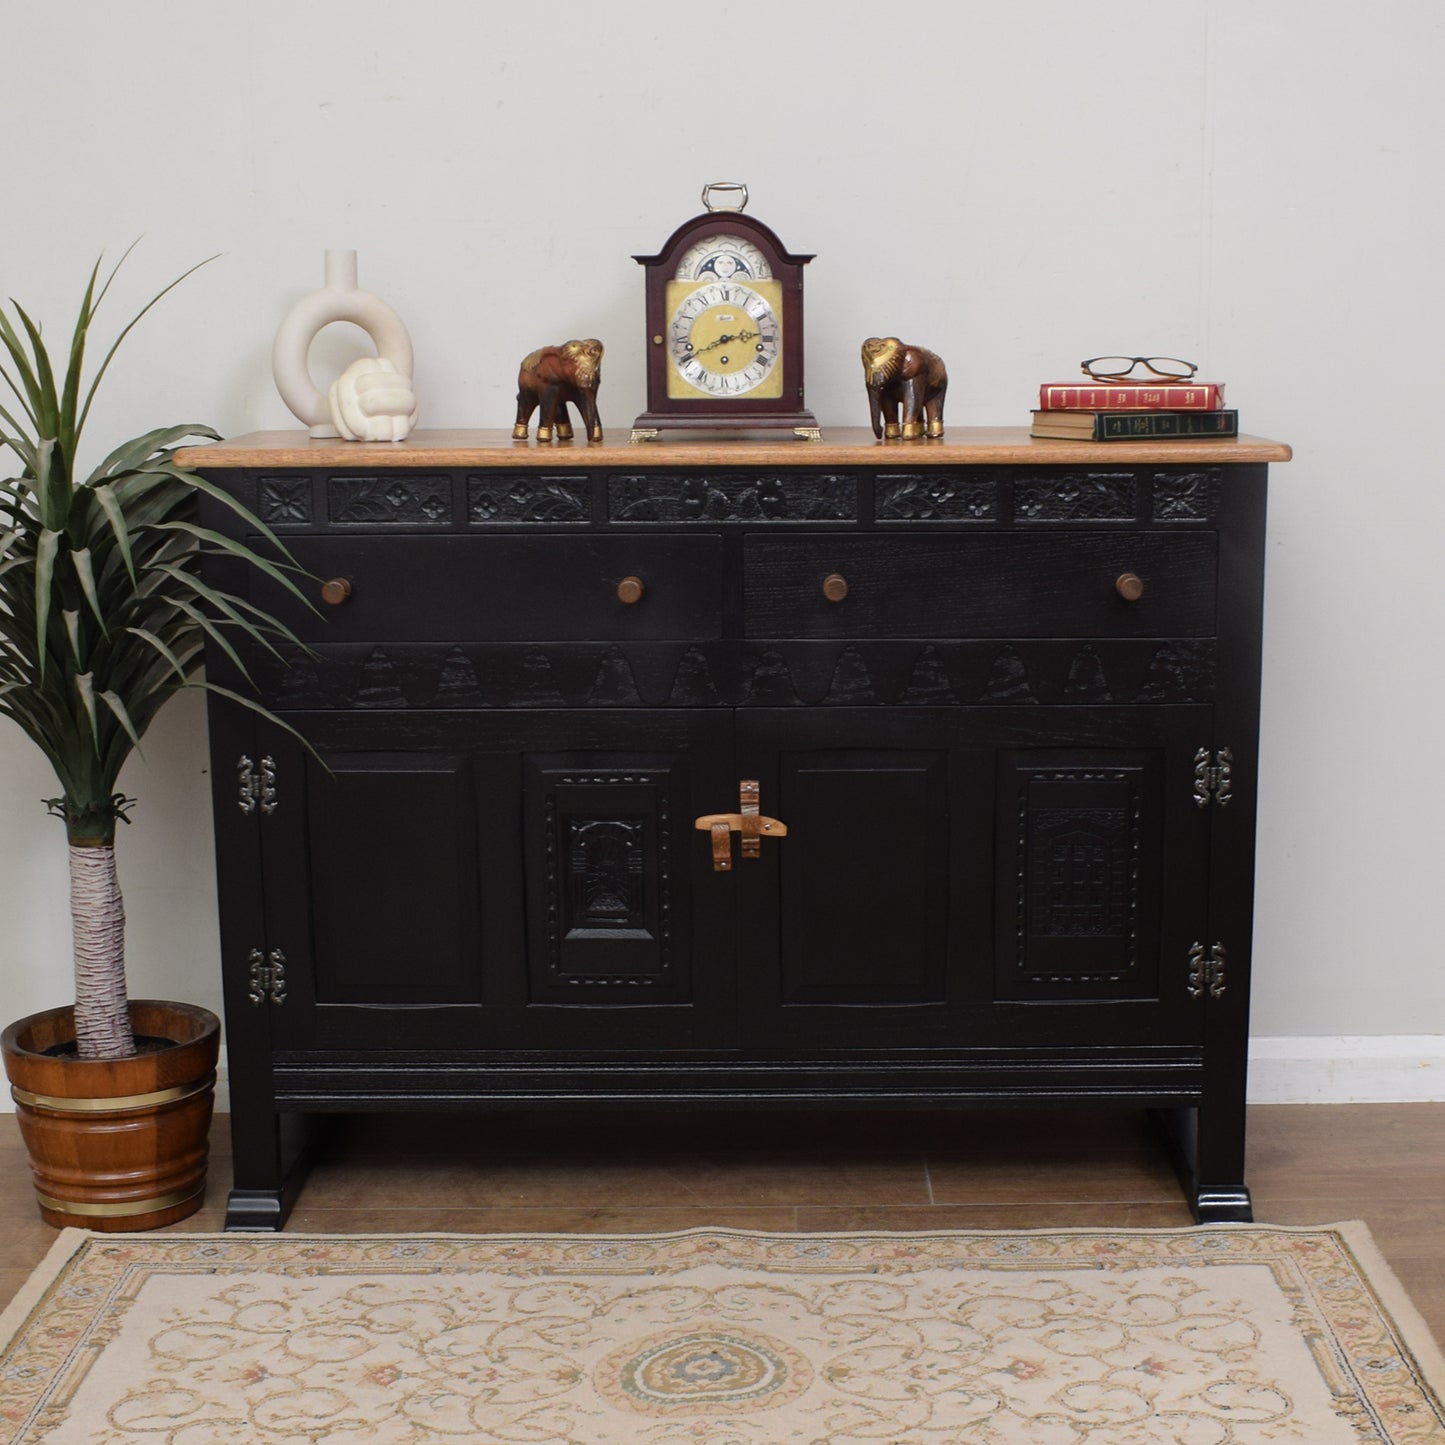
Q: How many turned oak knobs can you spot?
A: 4